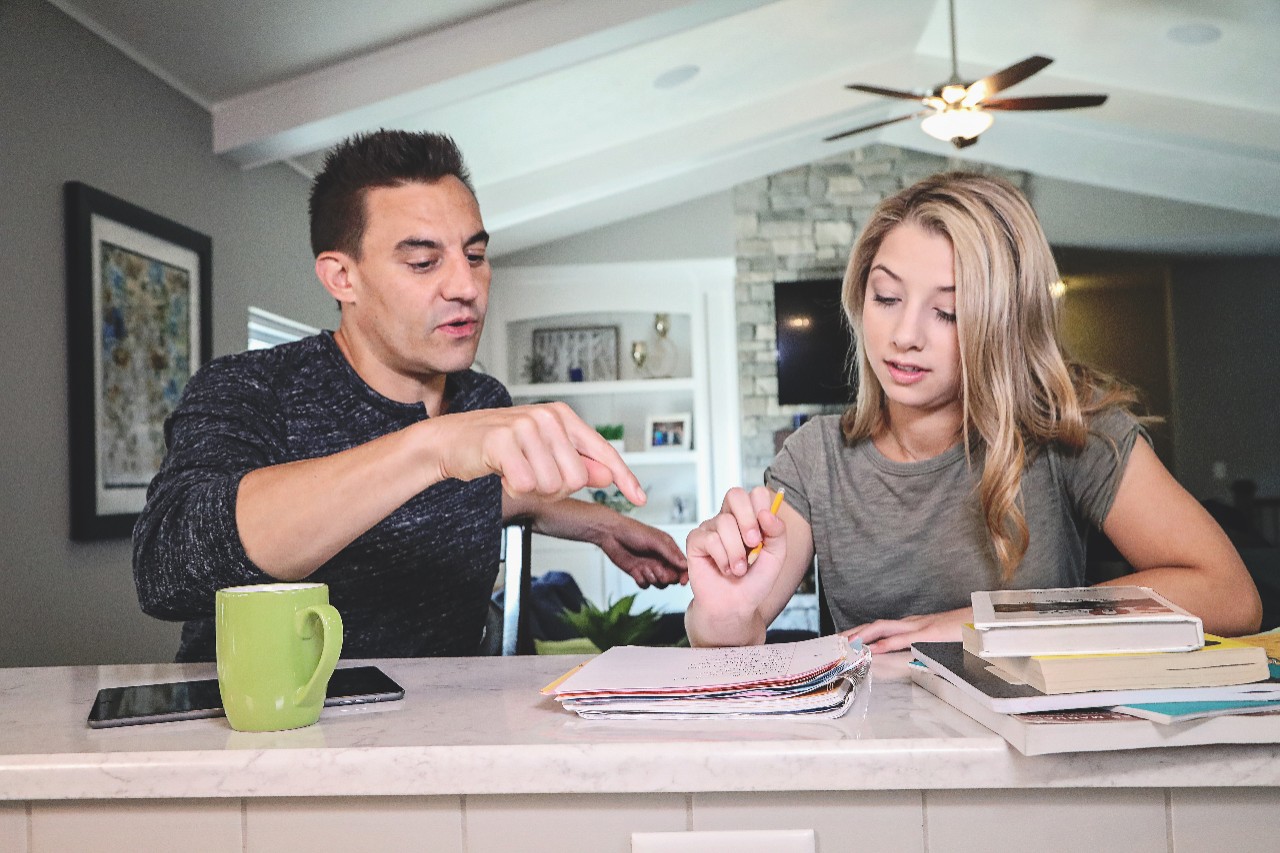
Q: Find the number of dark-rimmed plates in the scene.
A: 0